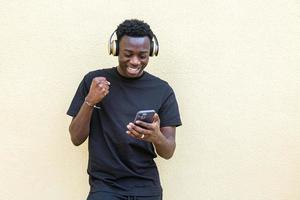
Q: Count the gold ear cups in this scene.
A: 2